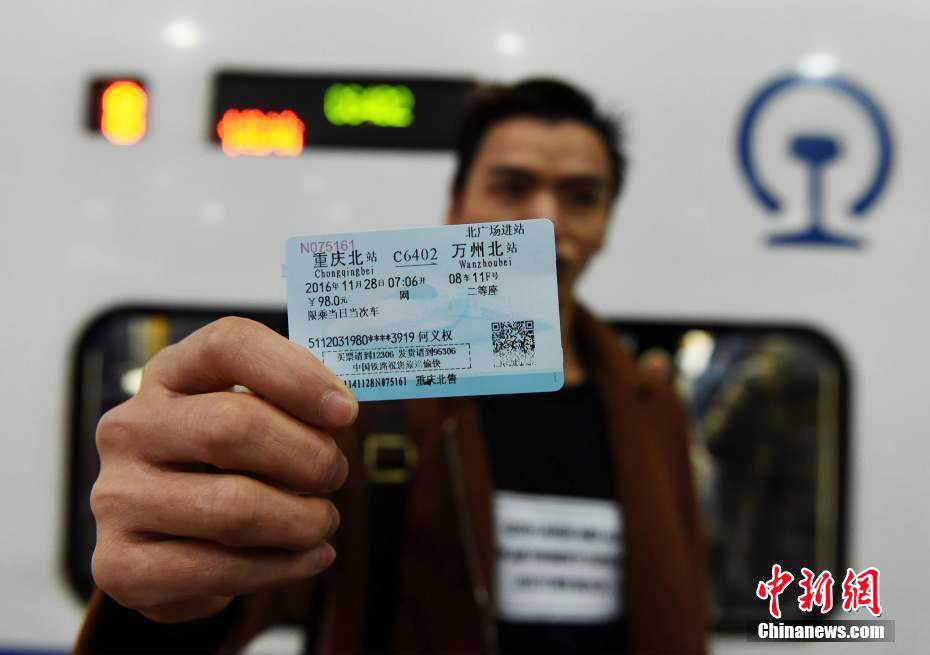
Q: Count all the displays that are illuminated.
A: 2